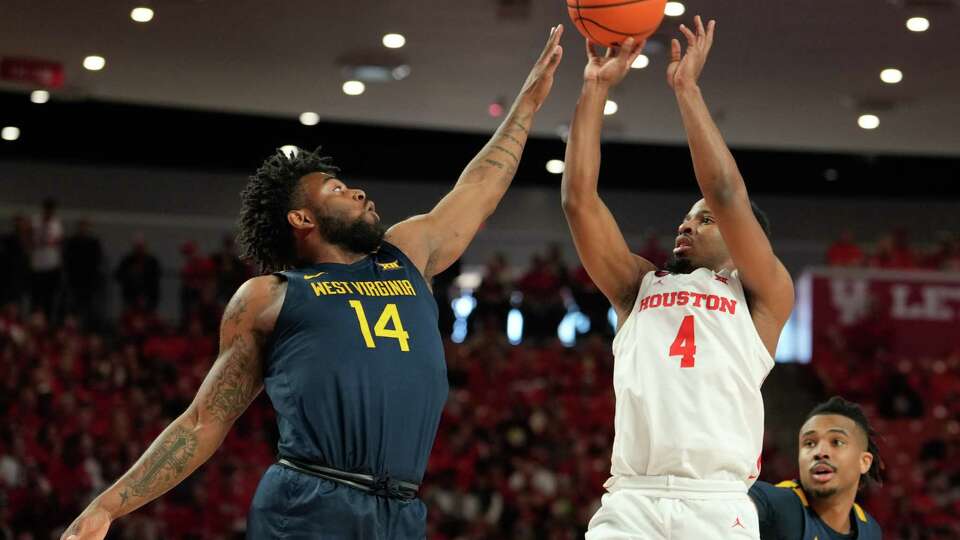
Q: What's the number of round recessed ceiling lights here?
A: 15